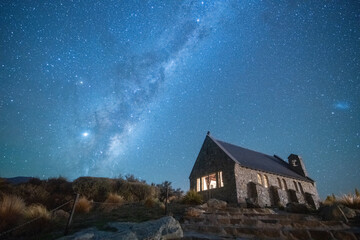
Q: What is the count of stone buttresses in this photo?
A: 4